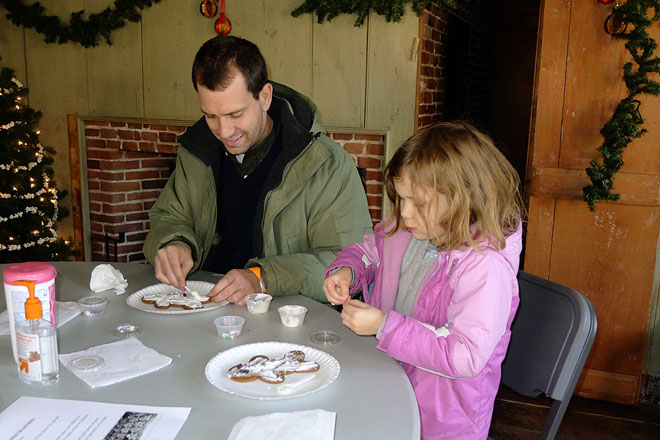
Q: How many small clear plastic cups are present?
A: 4